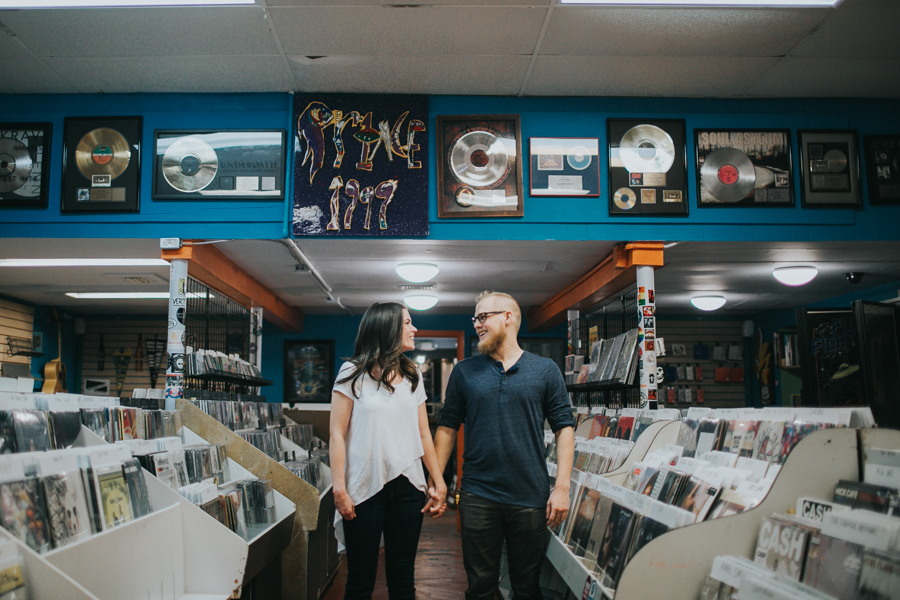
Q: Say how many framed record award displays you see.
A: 9